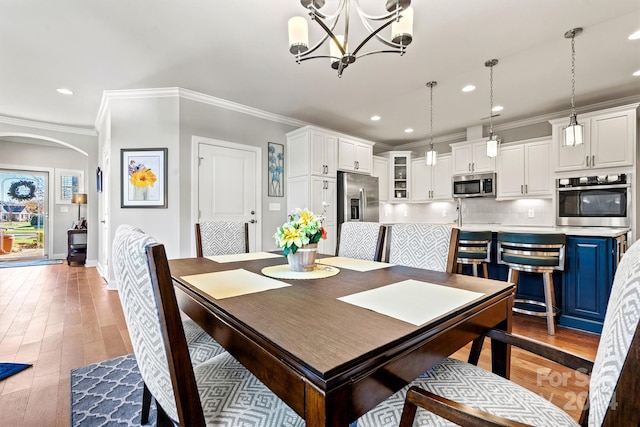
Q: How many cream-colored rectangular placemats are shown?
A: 4